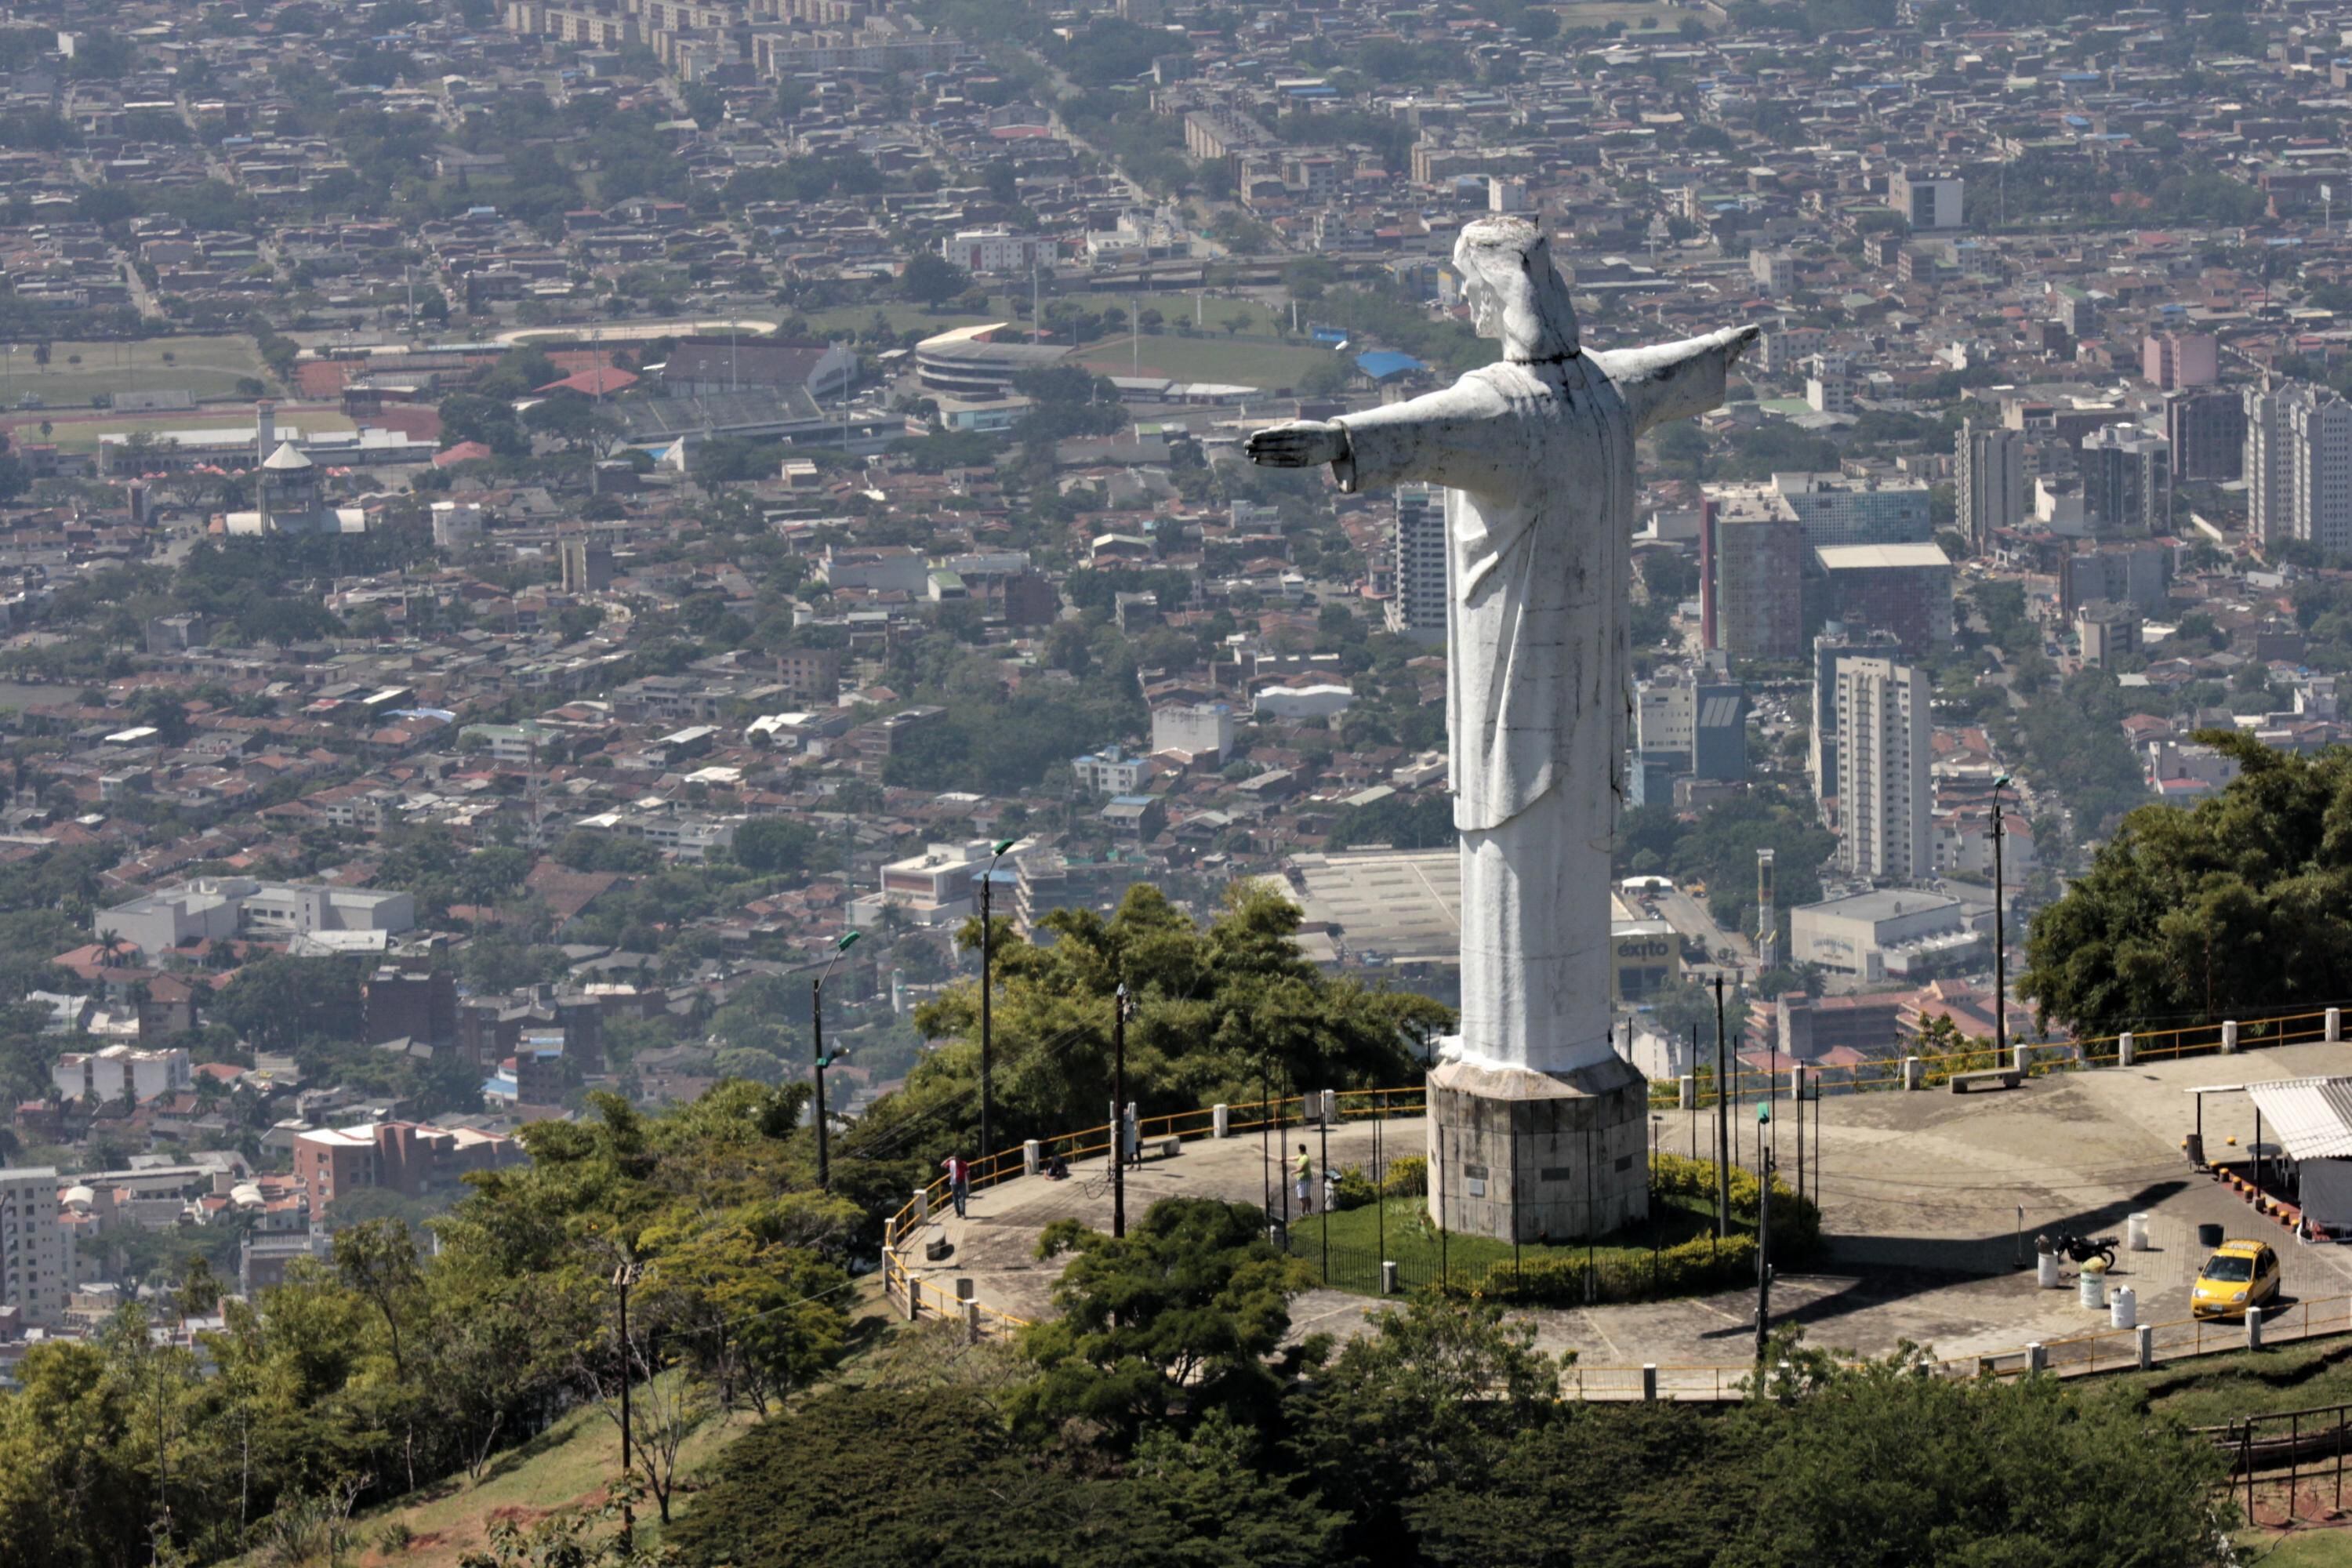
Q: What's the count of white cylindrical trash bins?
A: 4